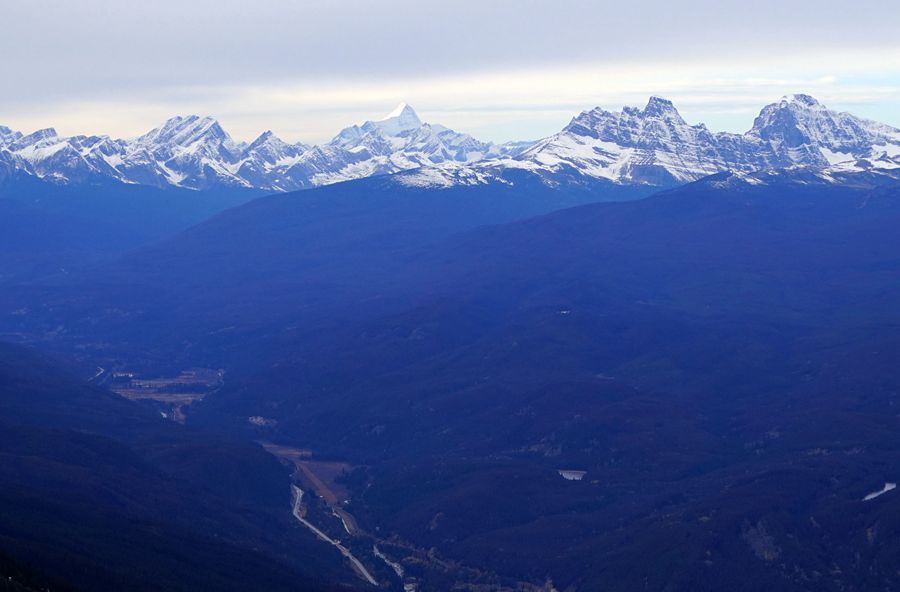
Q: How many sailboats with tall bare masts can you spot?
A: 0